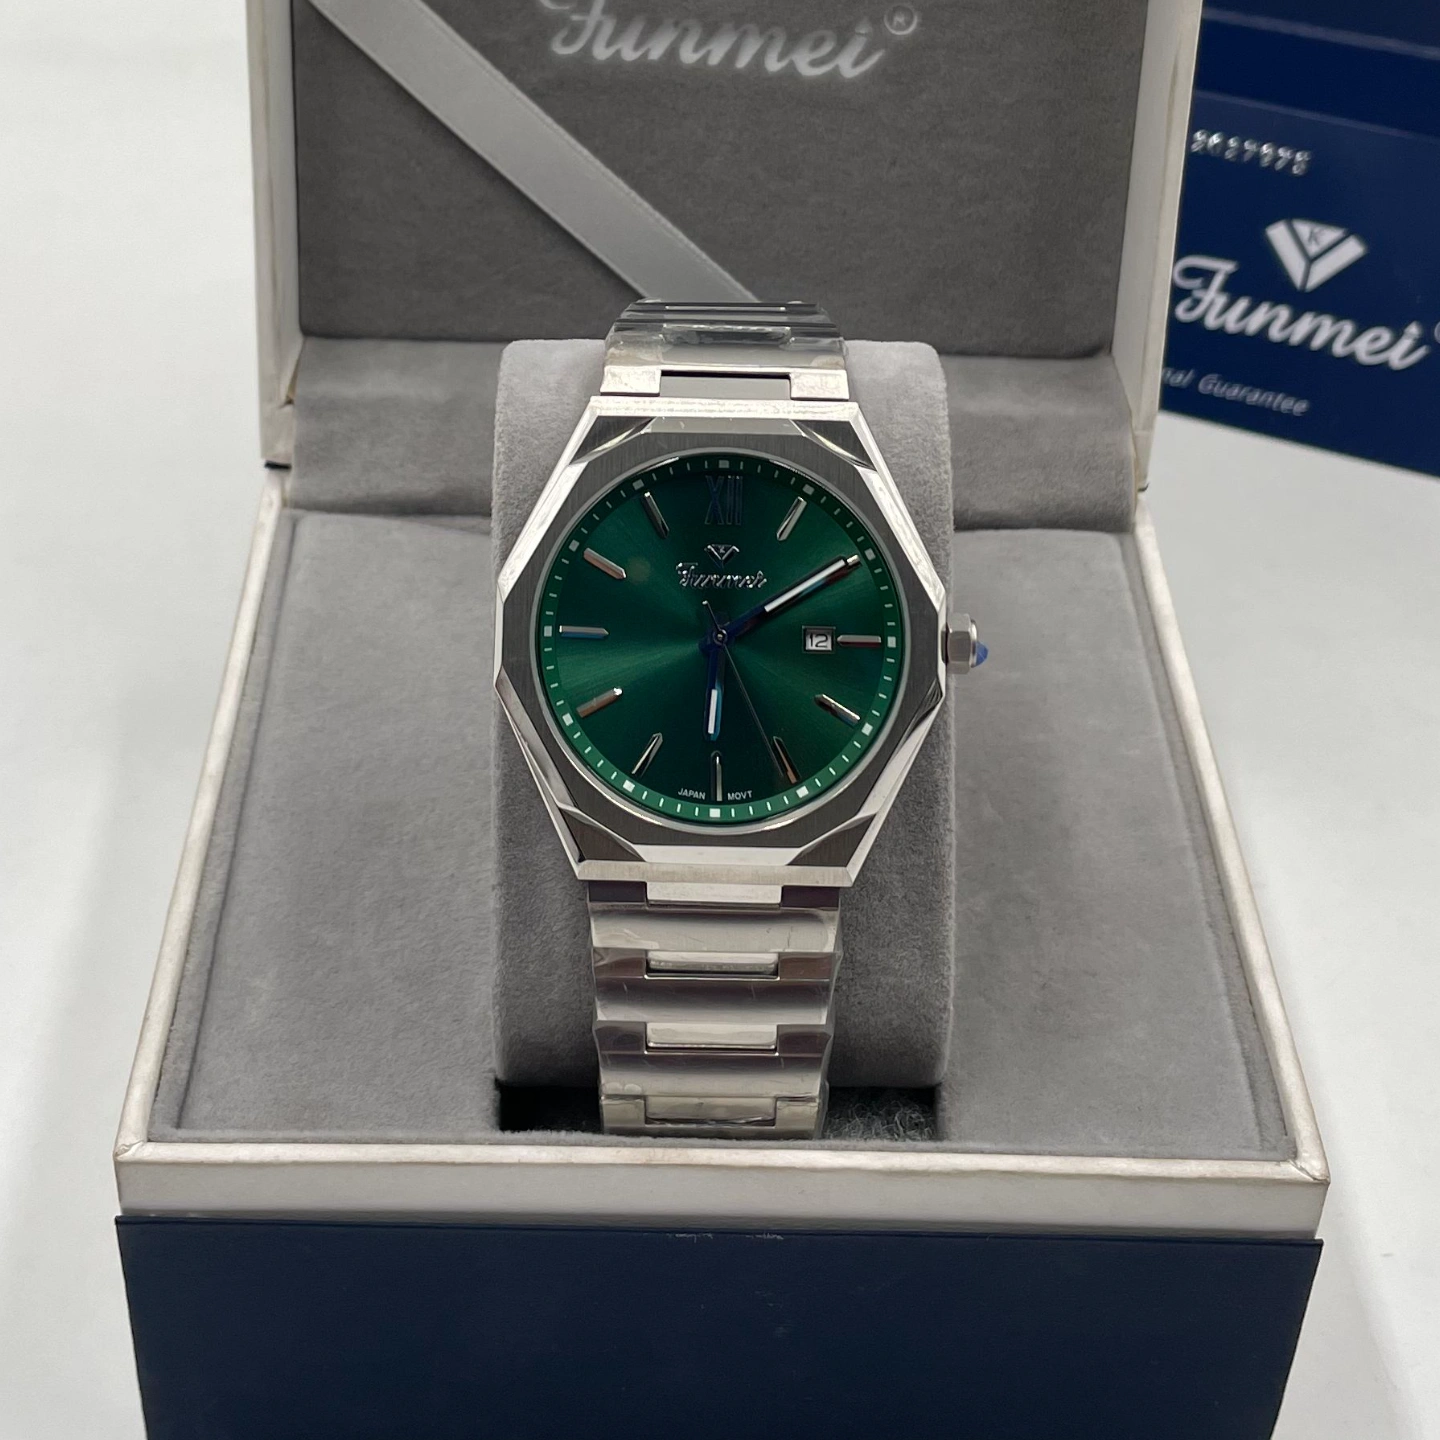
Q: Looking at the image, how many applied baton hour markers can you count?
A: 11